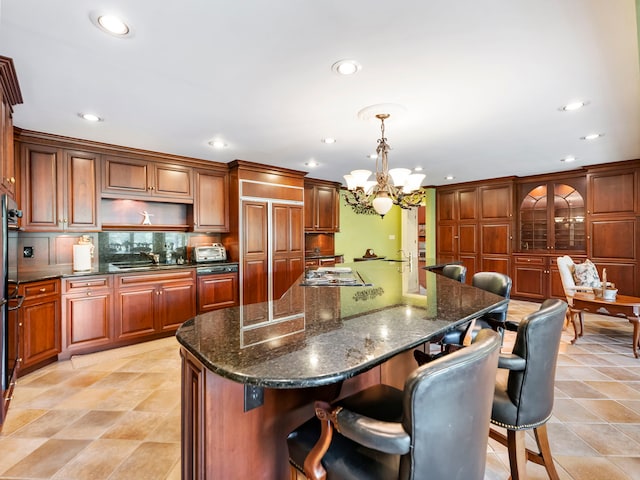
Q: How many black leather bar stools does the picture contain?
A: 4